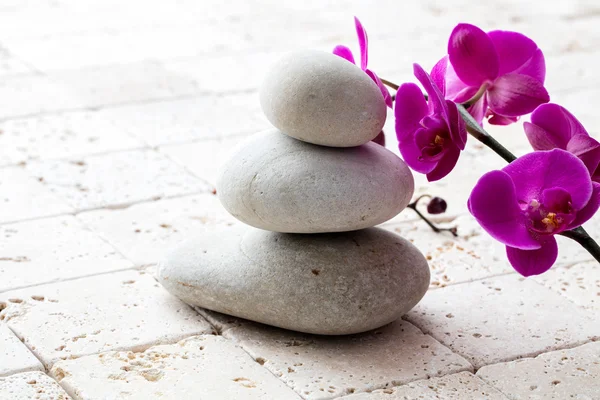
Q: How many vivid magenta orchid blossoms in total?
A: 5